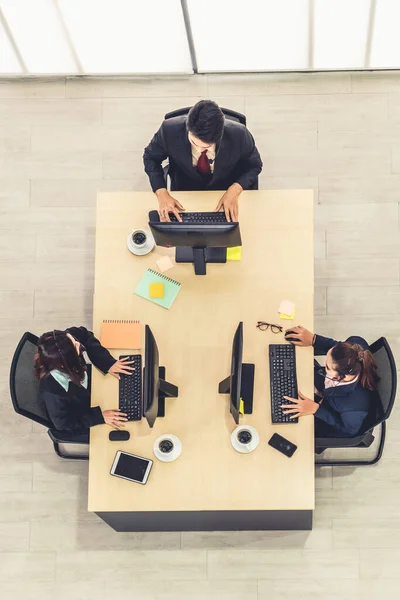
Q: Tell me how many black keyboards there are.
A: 3